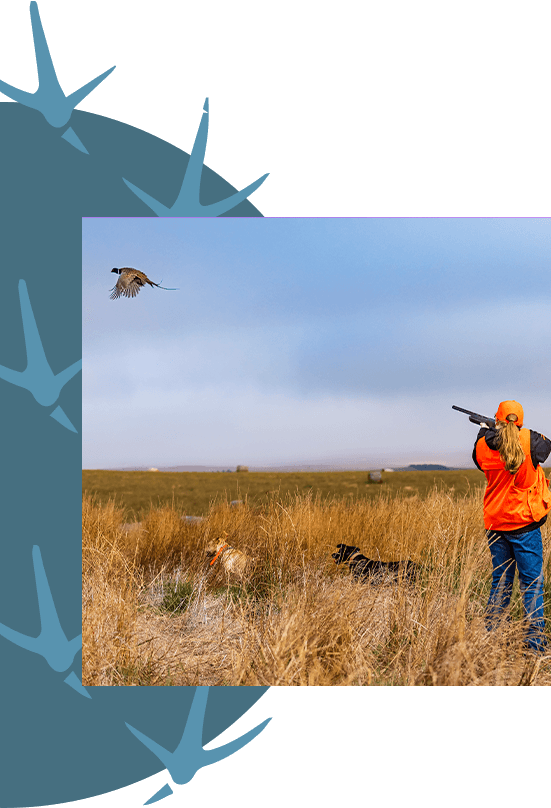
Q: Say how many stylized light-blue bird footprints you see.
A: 5